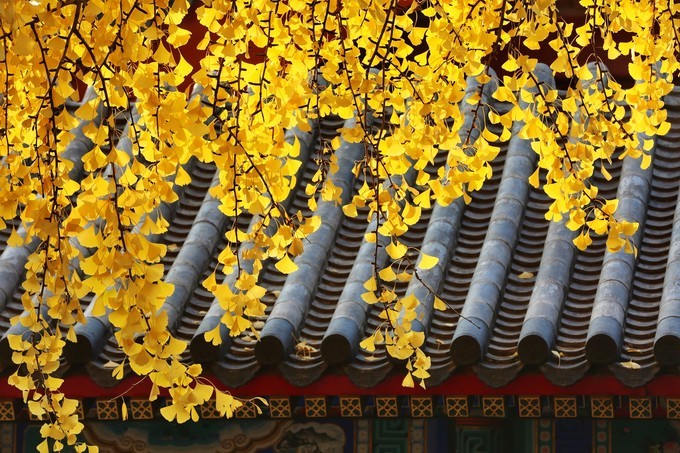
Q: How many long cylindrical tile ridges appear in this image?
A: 12